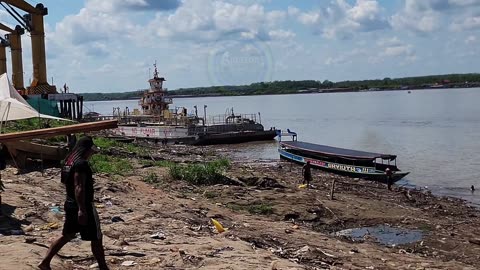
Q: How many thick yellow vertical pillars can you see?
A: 3